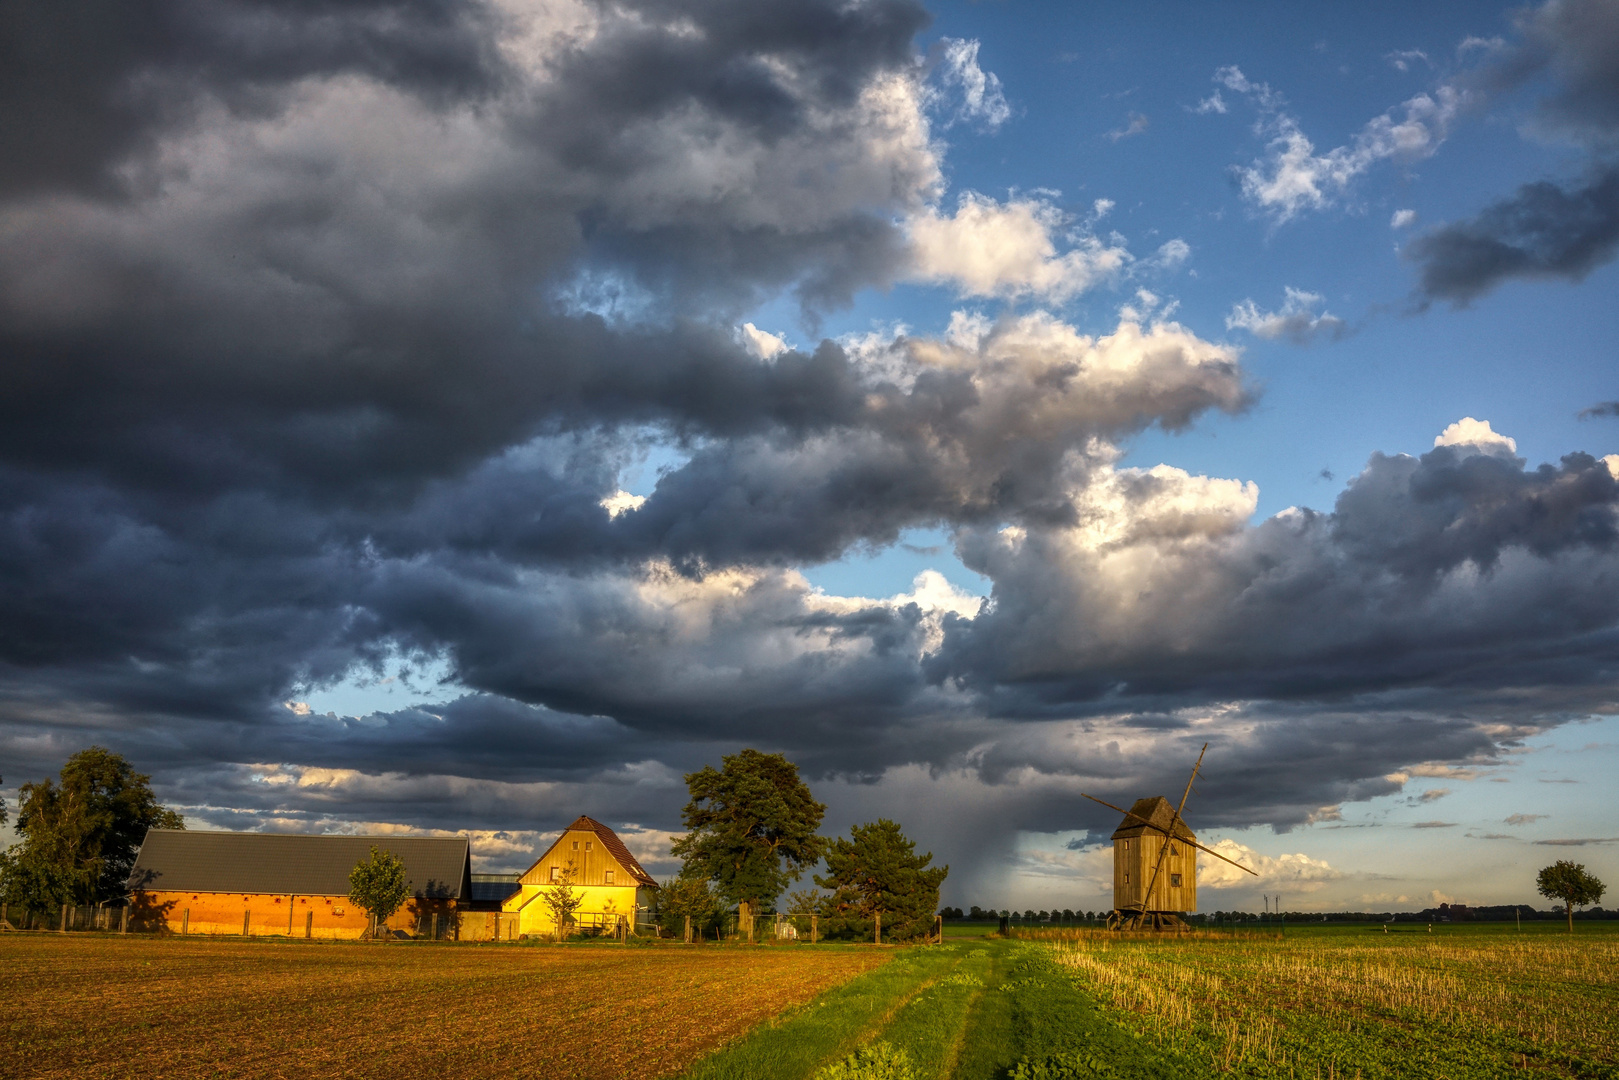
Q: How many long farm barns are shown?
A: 1